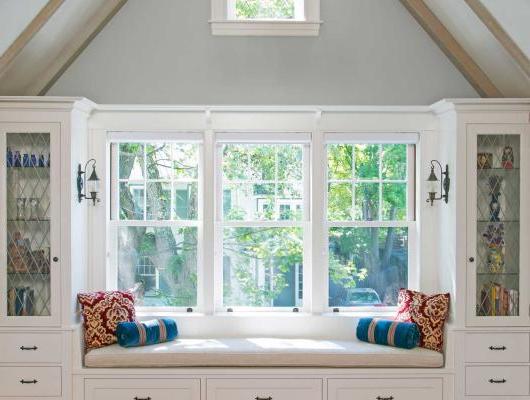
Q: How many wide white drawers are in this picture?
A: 3